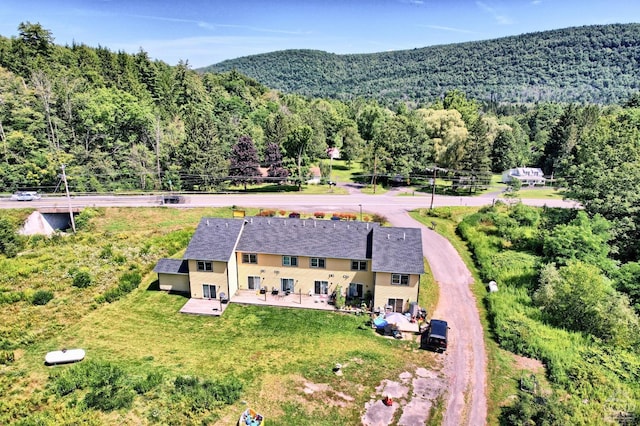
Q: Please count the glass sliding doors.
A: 6